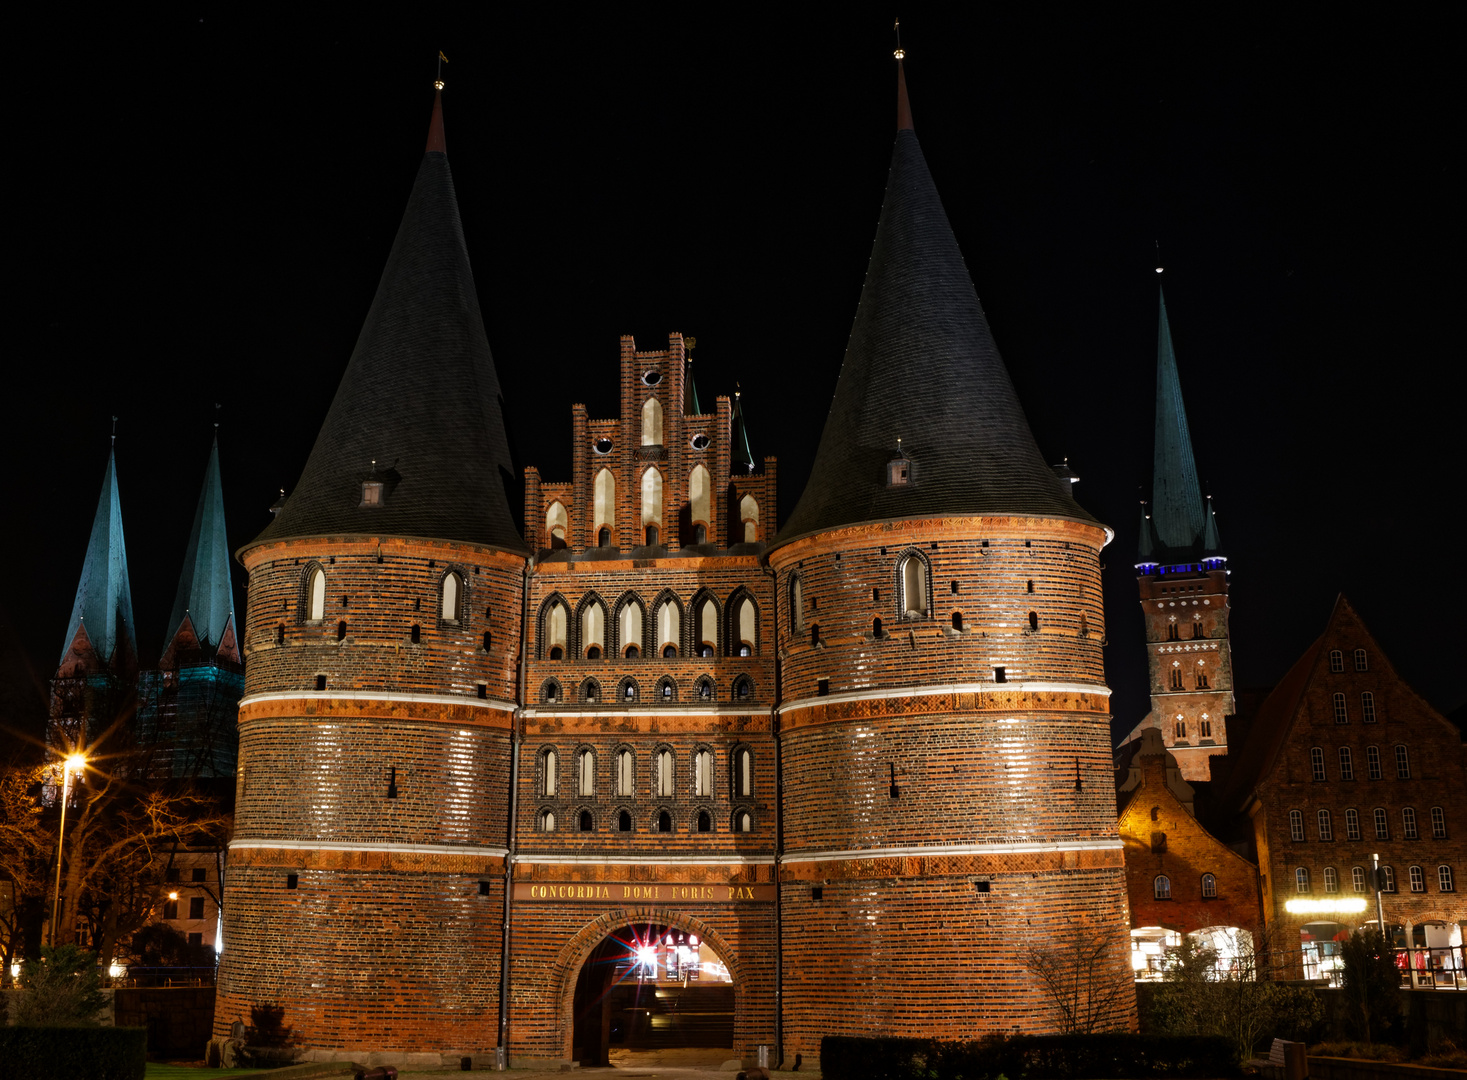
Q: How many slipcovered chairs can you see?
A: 0